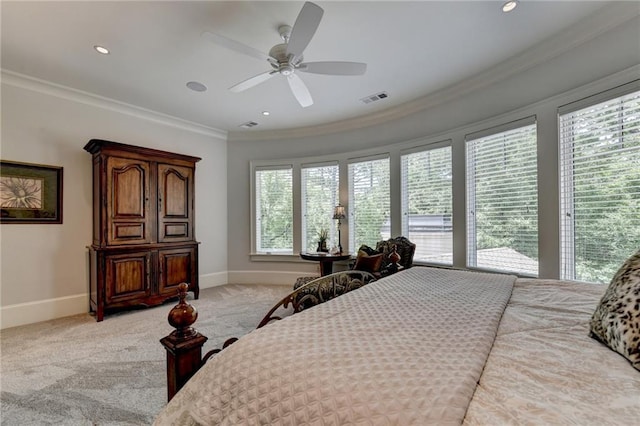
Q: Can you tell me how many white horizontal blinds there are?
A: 6